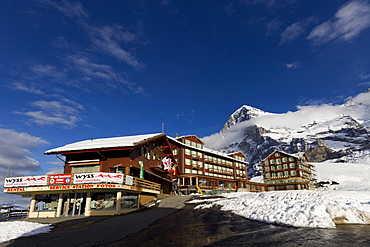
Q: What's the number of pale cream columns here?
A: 4